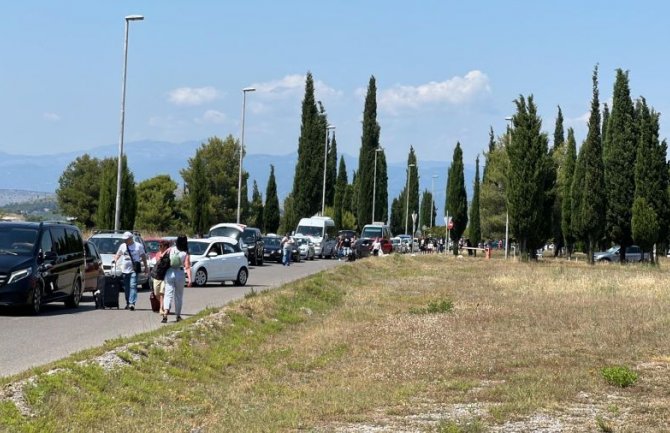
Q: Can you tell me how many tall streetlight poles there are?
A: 7